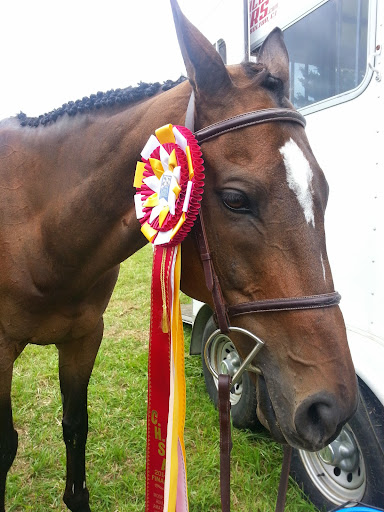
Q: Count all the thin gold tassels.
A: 1